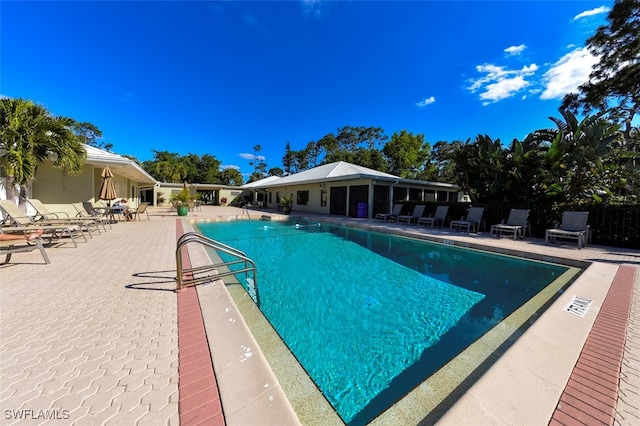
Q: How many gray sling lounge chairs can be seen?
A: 6